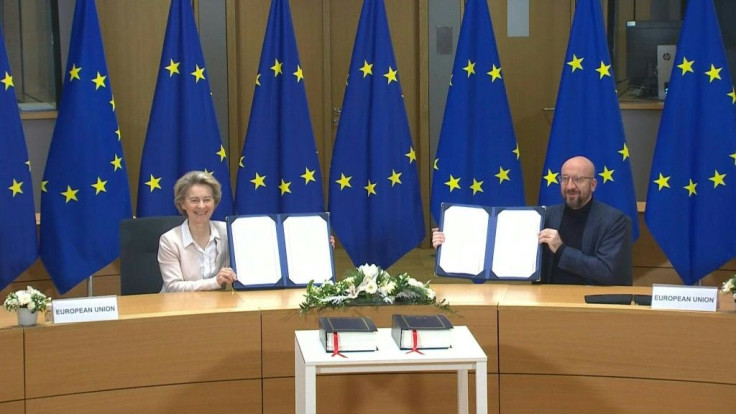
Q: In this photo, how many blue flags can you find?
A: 8